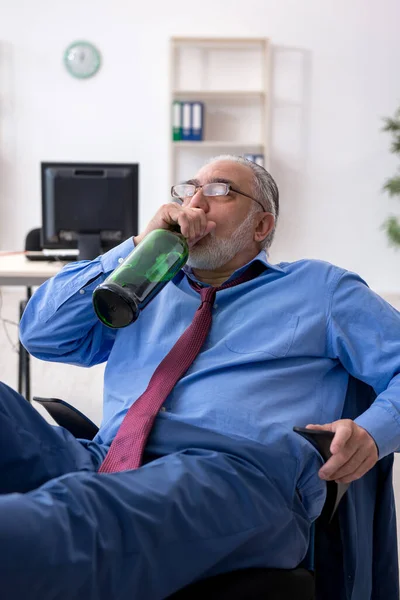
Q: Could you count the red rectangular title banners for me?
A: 0